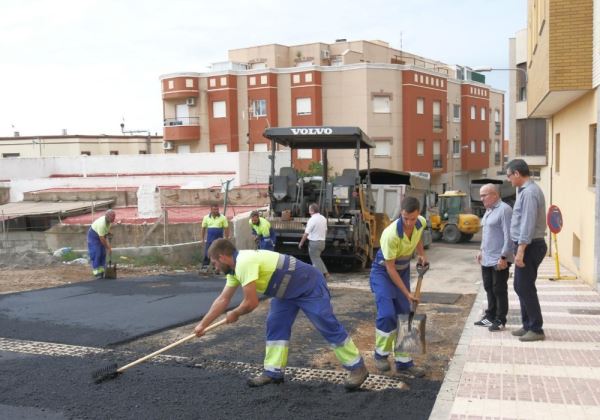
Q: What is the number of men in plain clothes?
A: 3